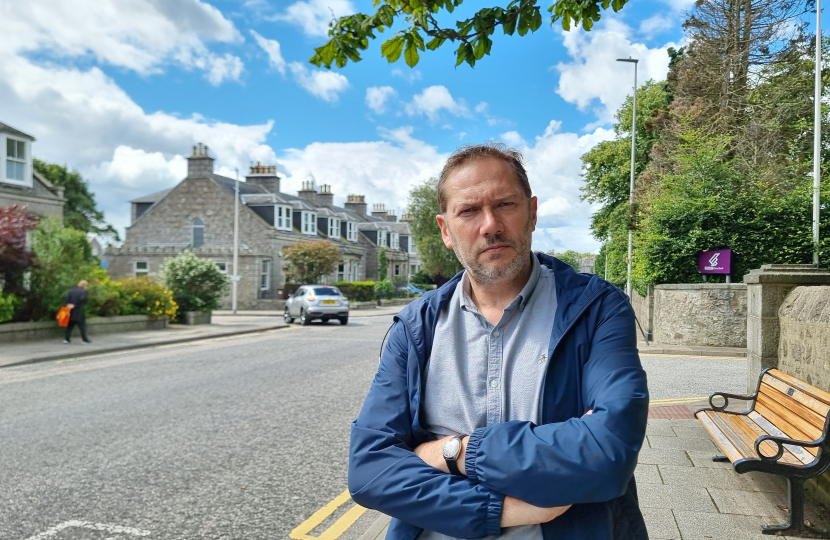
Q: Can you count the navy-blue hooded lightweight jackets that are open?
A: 1